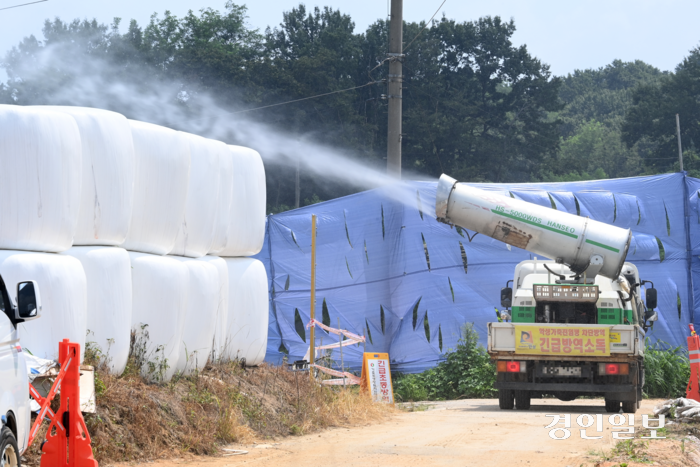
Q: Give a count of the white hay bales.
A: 12